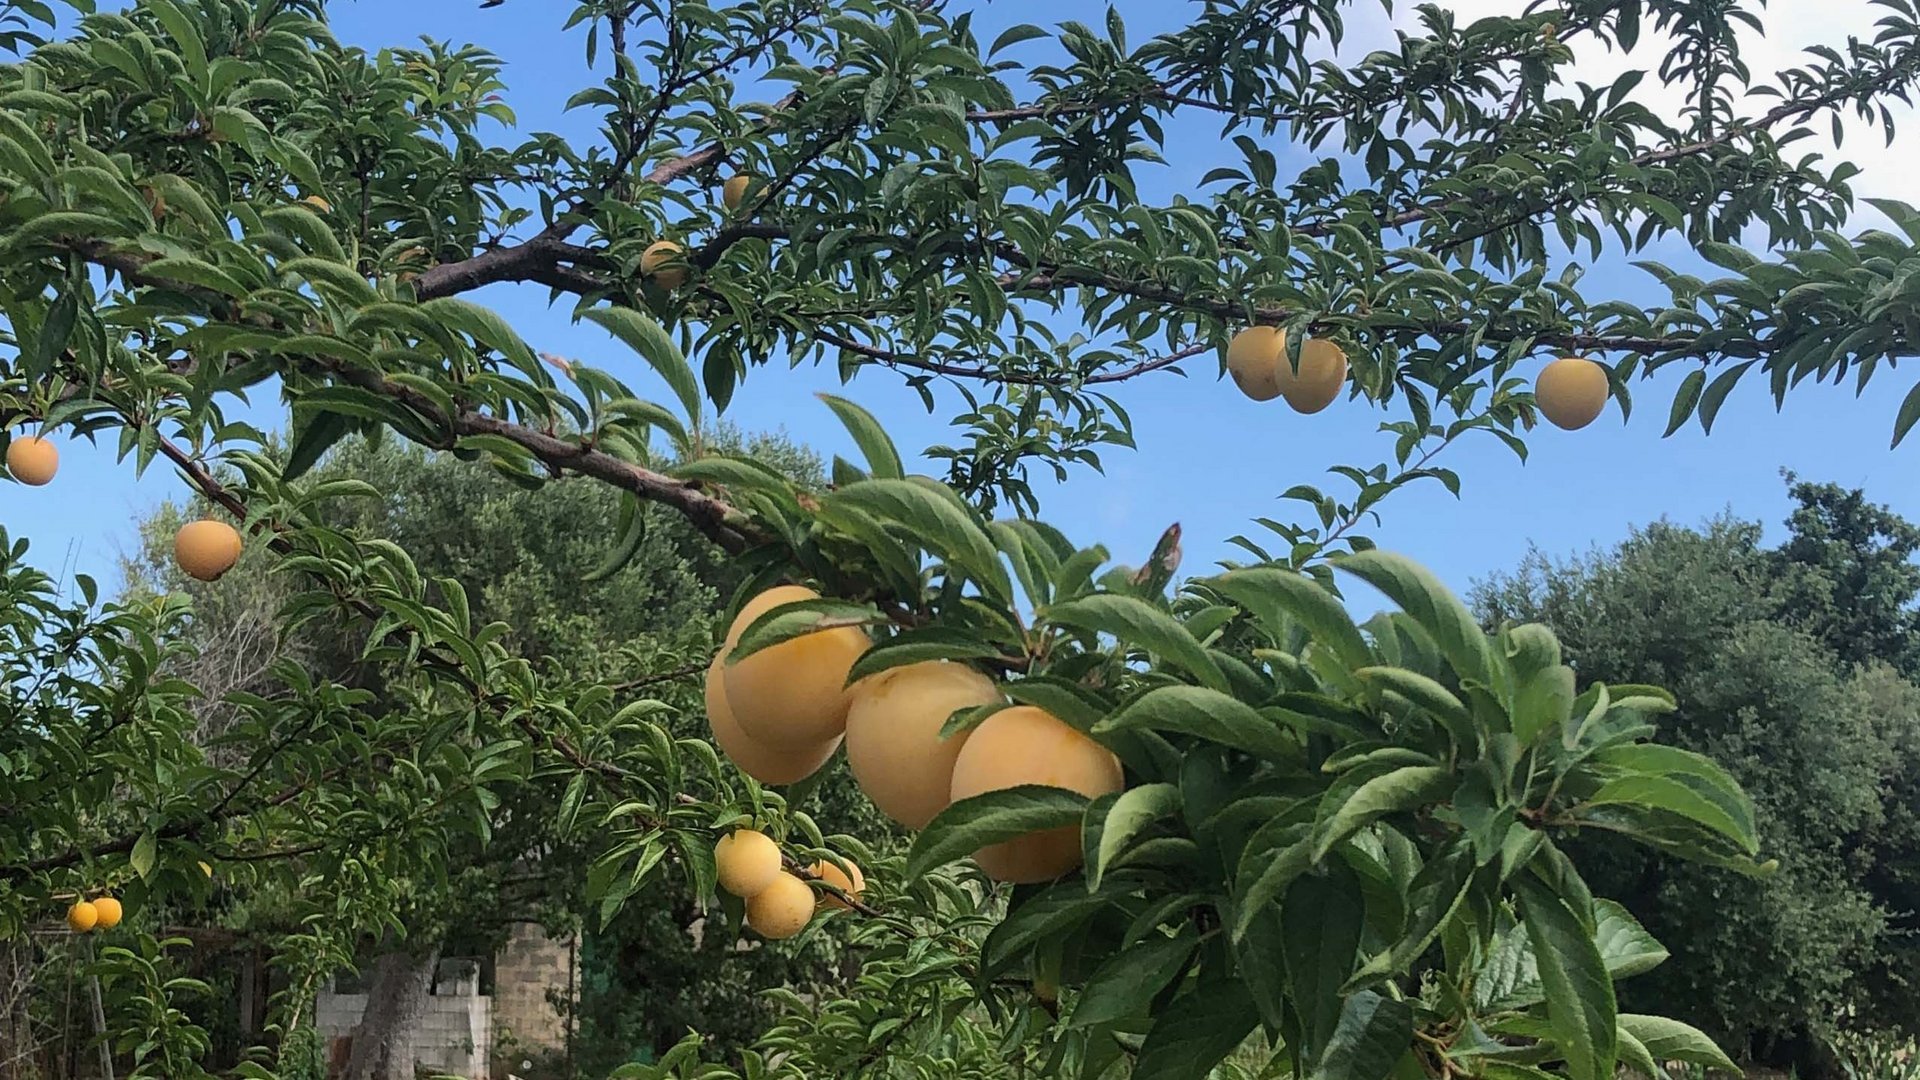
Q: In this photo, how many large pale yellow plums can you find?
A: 4